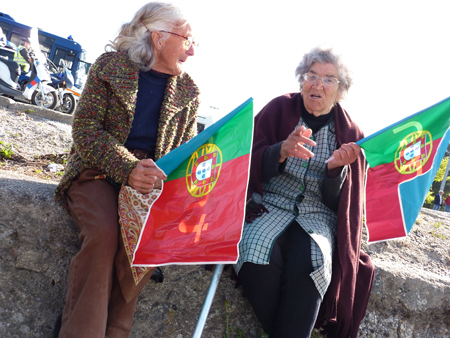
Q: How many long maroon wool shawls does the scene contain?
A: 1